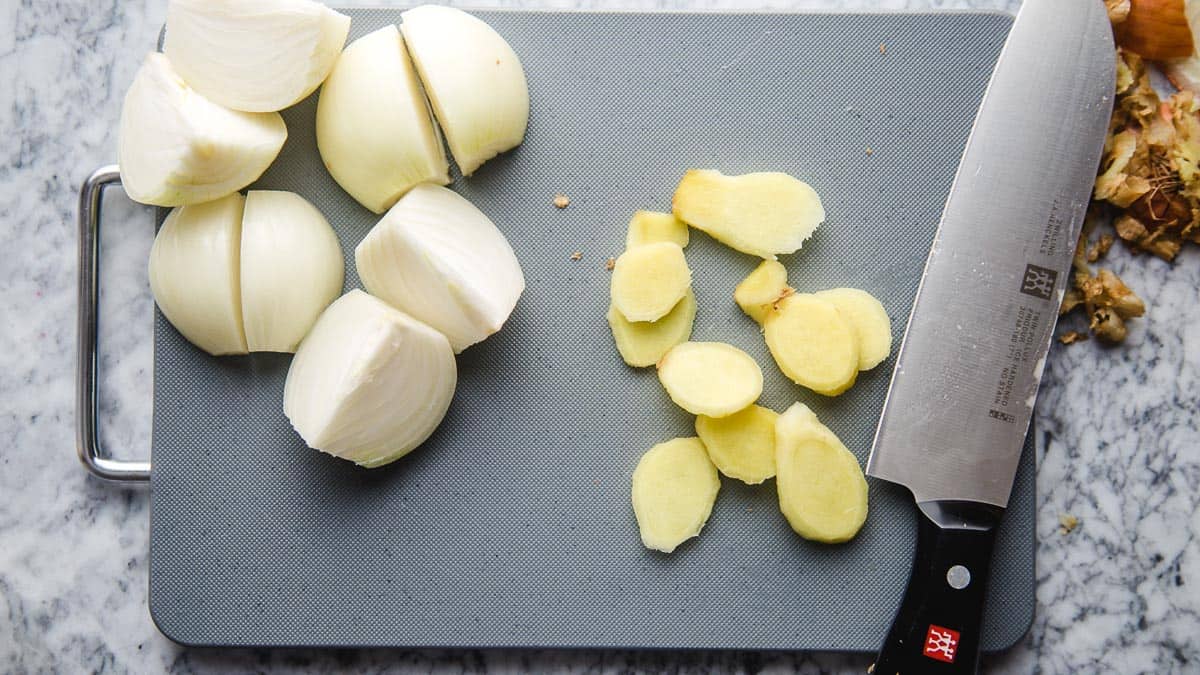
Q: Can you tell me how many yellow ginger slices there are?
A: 11